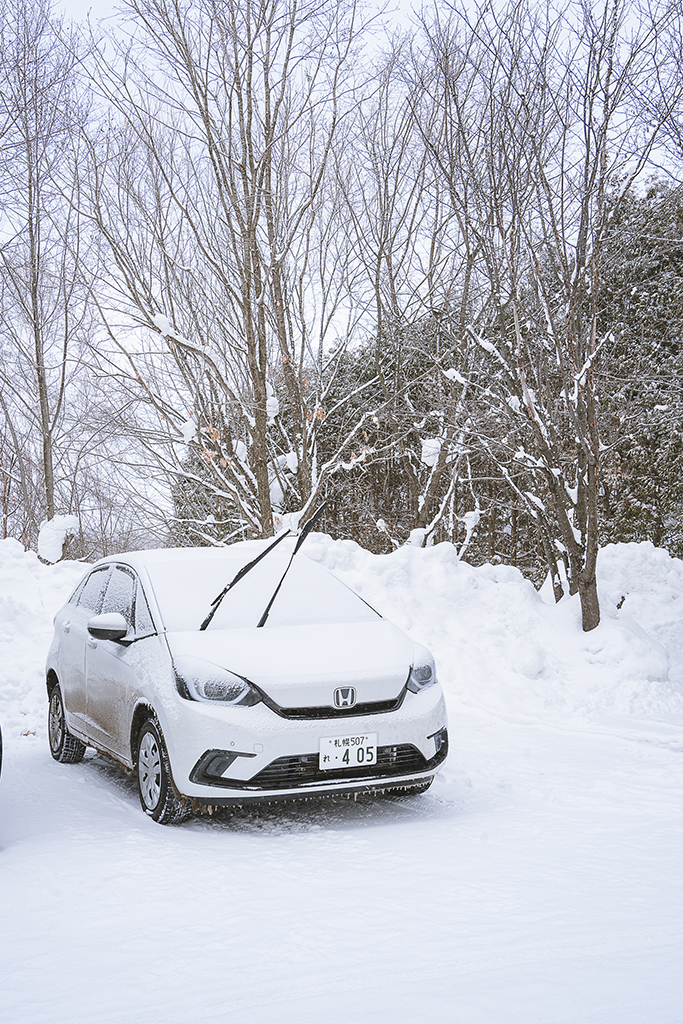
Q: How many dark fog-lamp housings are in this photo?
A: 2